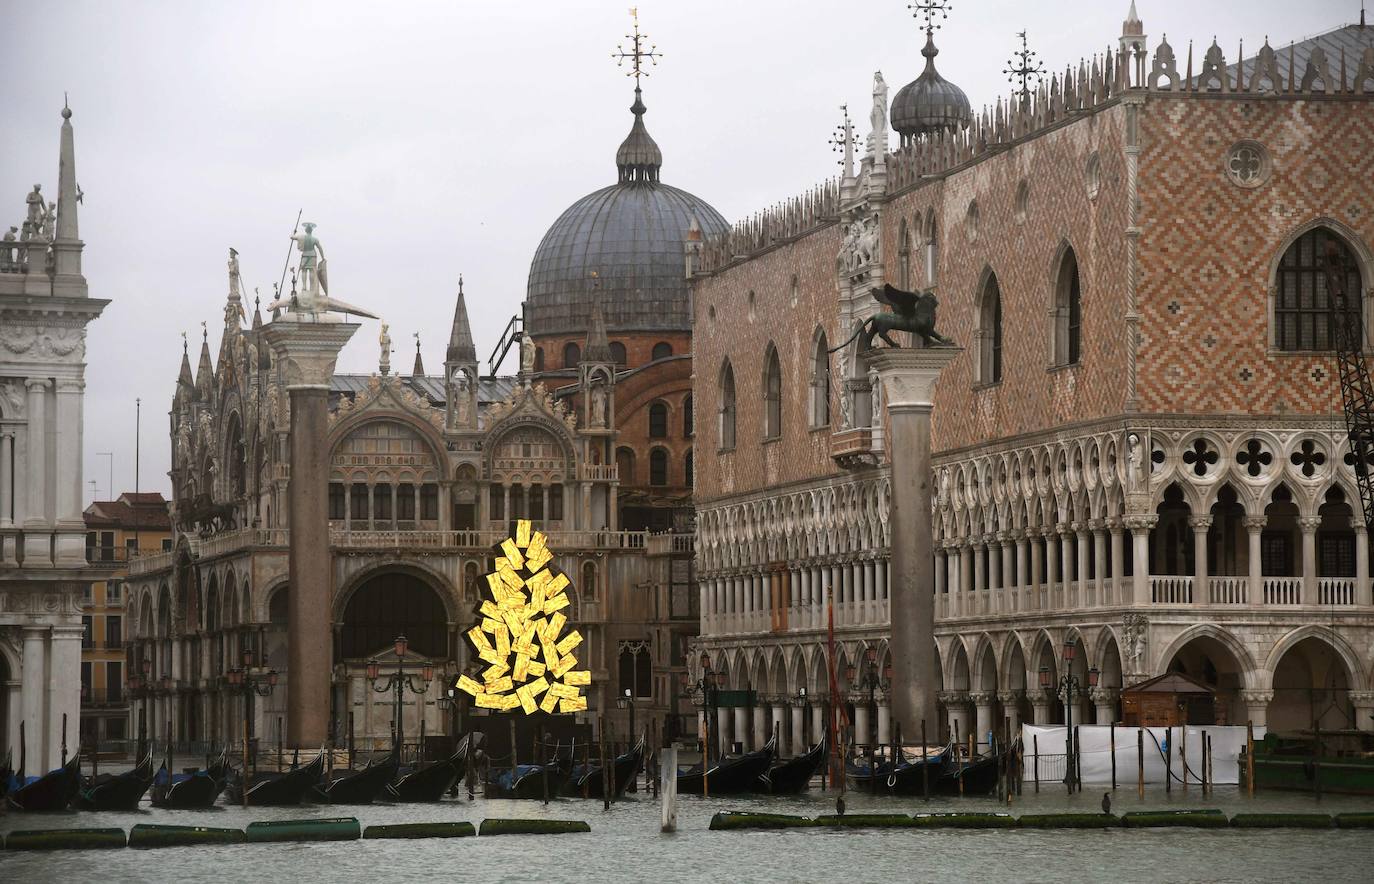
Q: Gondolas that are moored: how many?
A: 13